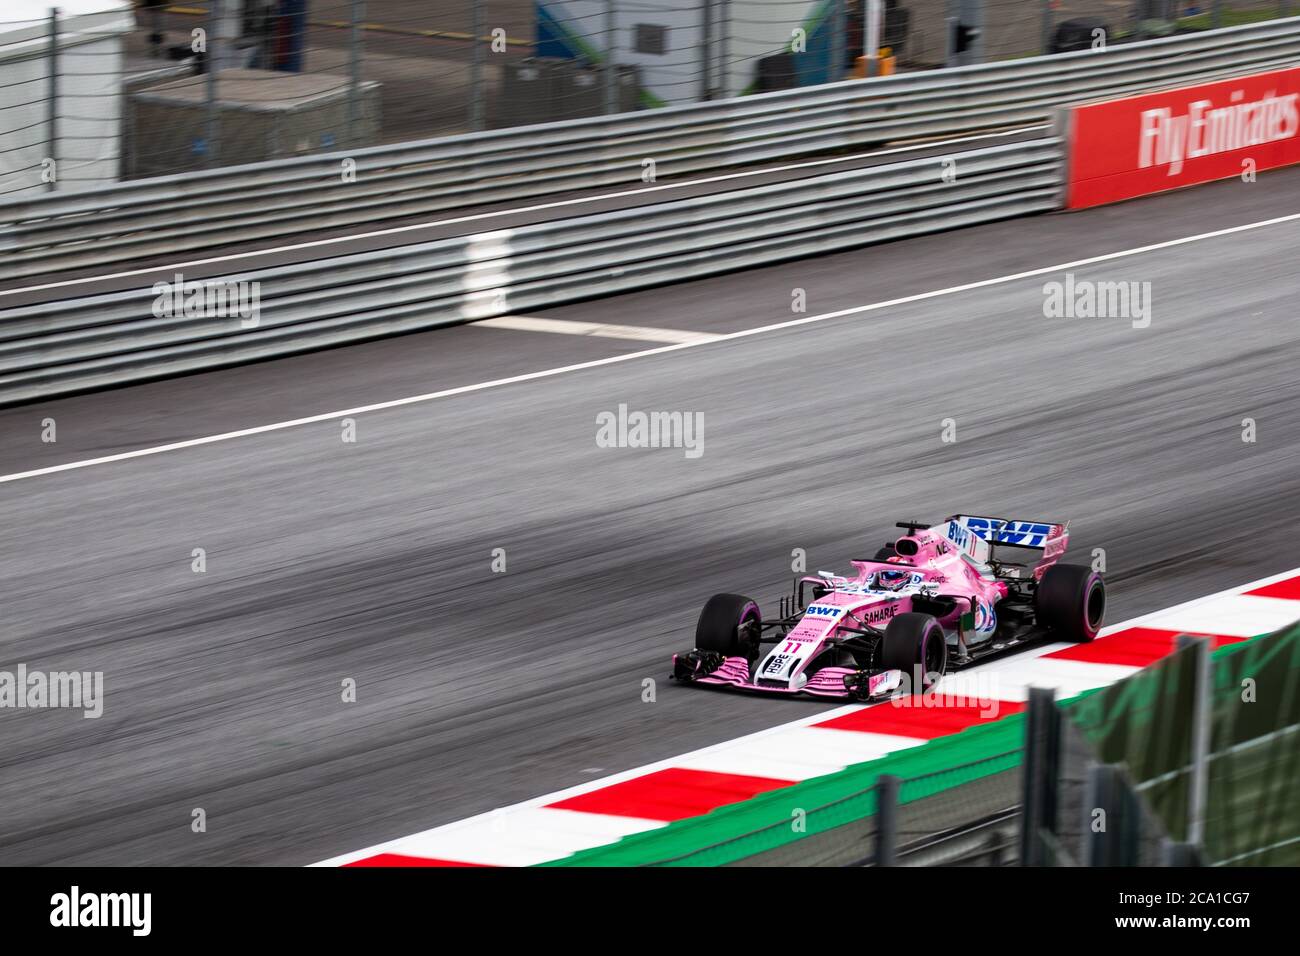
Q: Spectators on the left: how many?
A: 0